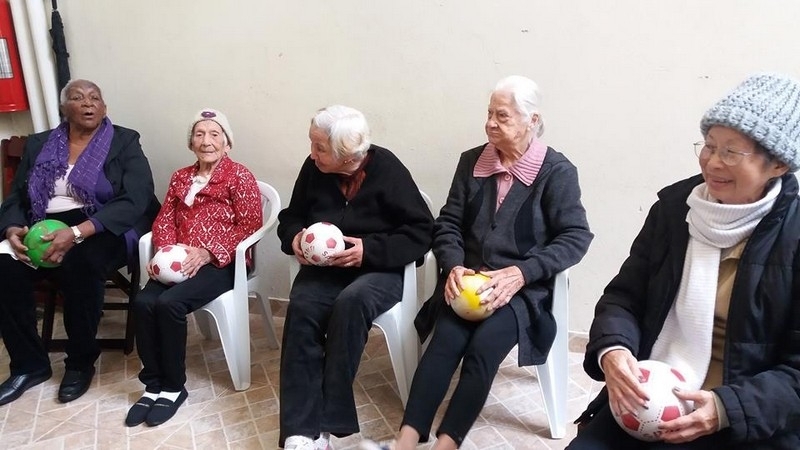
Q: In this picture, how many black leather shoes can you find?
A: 2